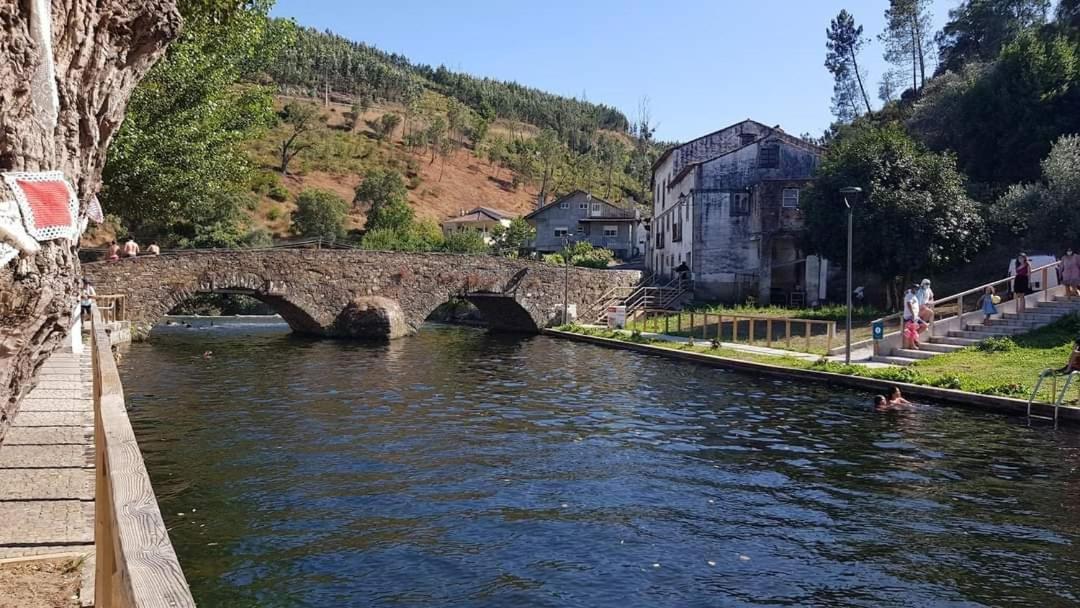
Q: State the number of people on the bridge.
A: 3